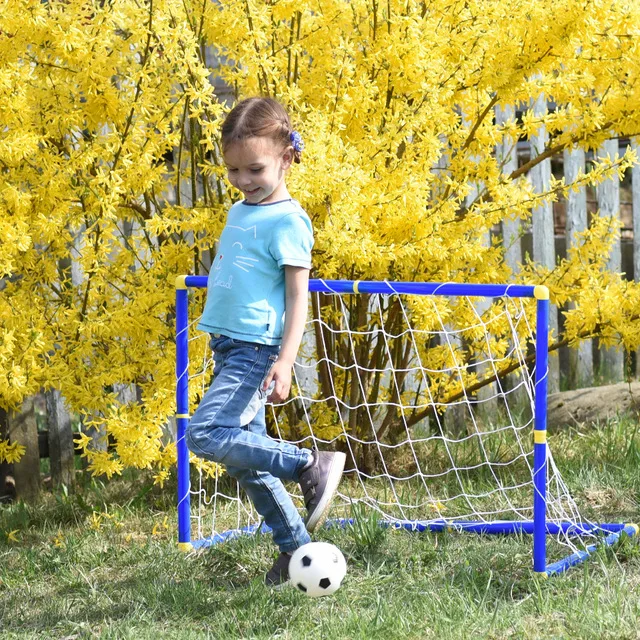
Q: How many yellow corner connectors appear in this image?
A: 5